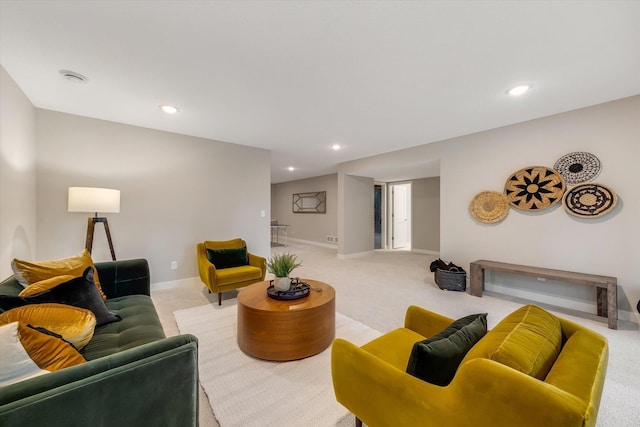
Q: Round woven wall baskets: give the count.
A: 4